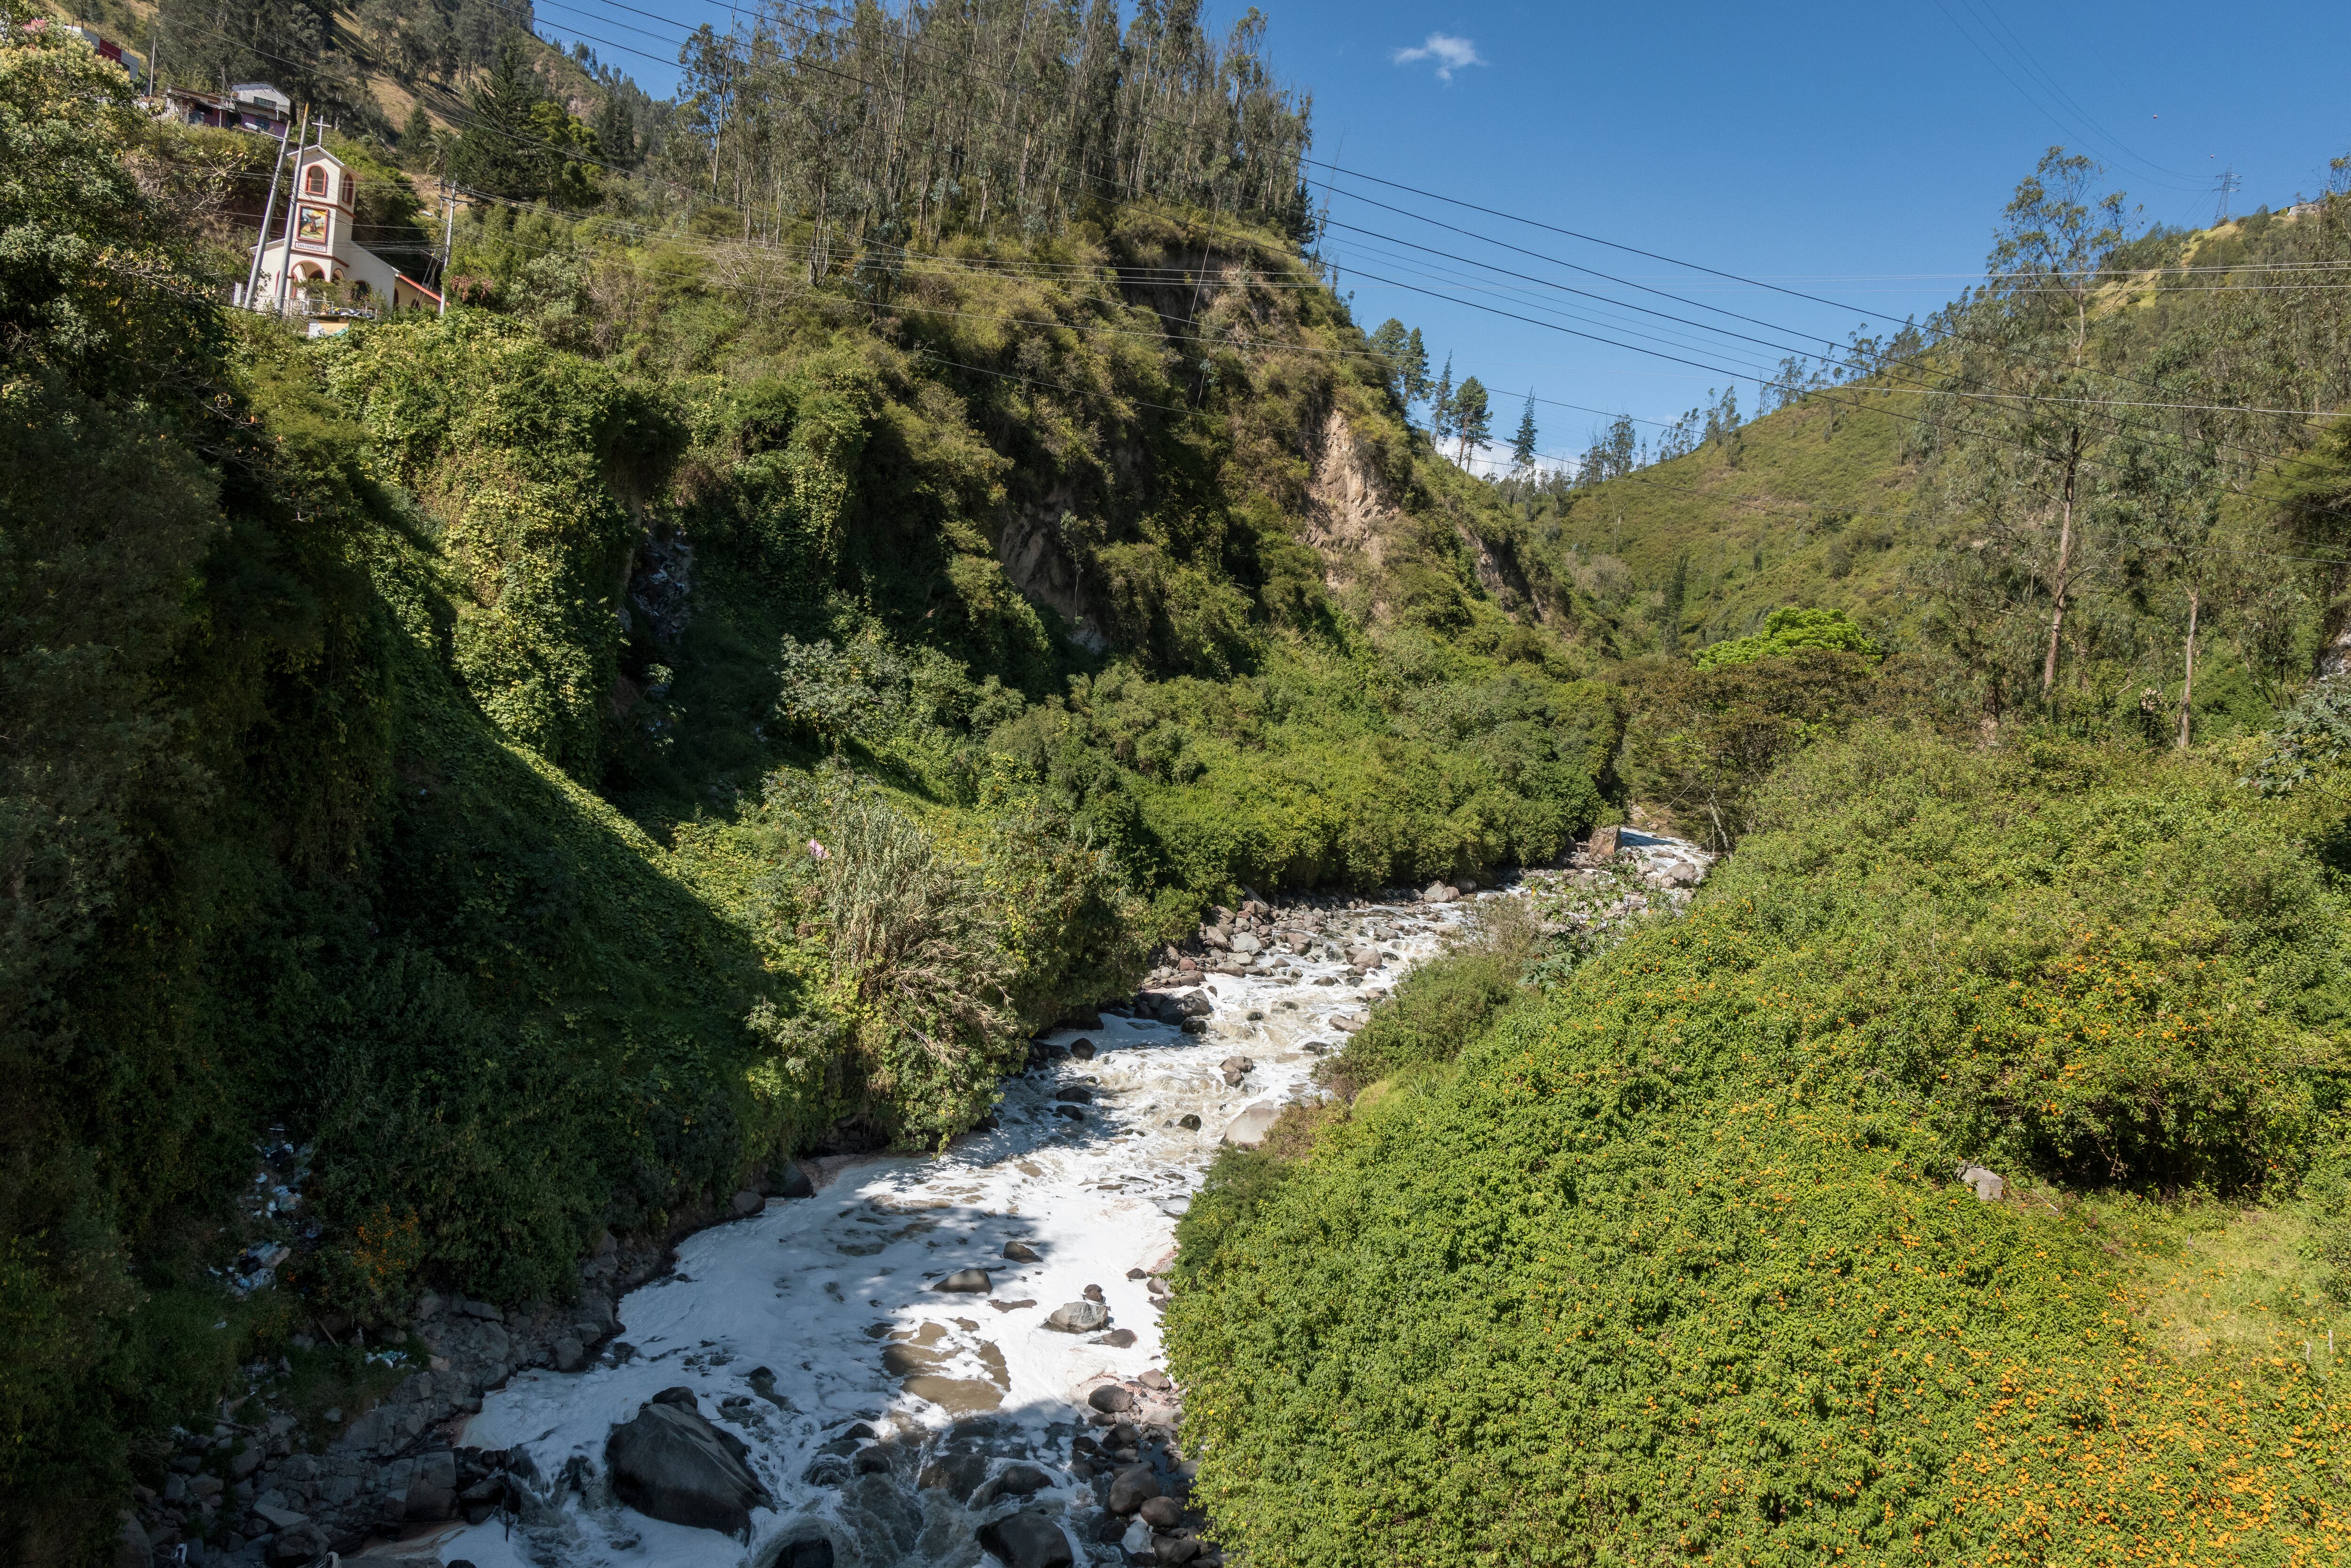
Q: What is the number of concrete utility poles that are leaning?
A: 2